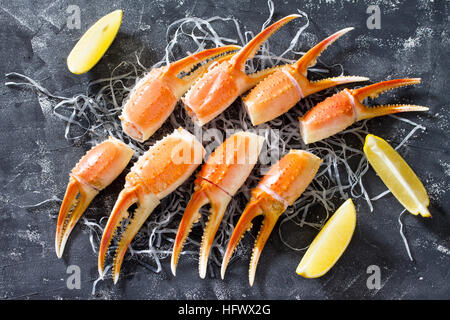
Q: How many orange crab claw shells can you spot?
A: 8